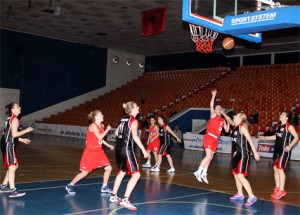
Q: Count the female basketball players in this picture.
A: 8